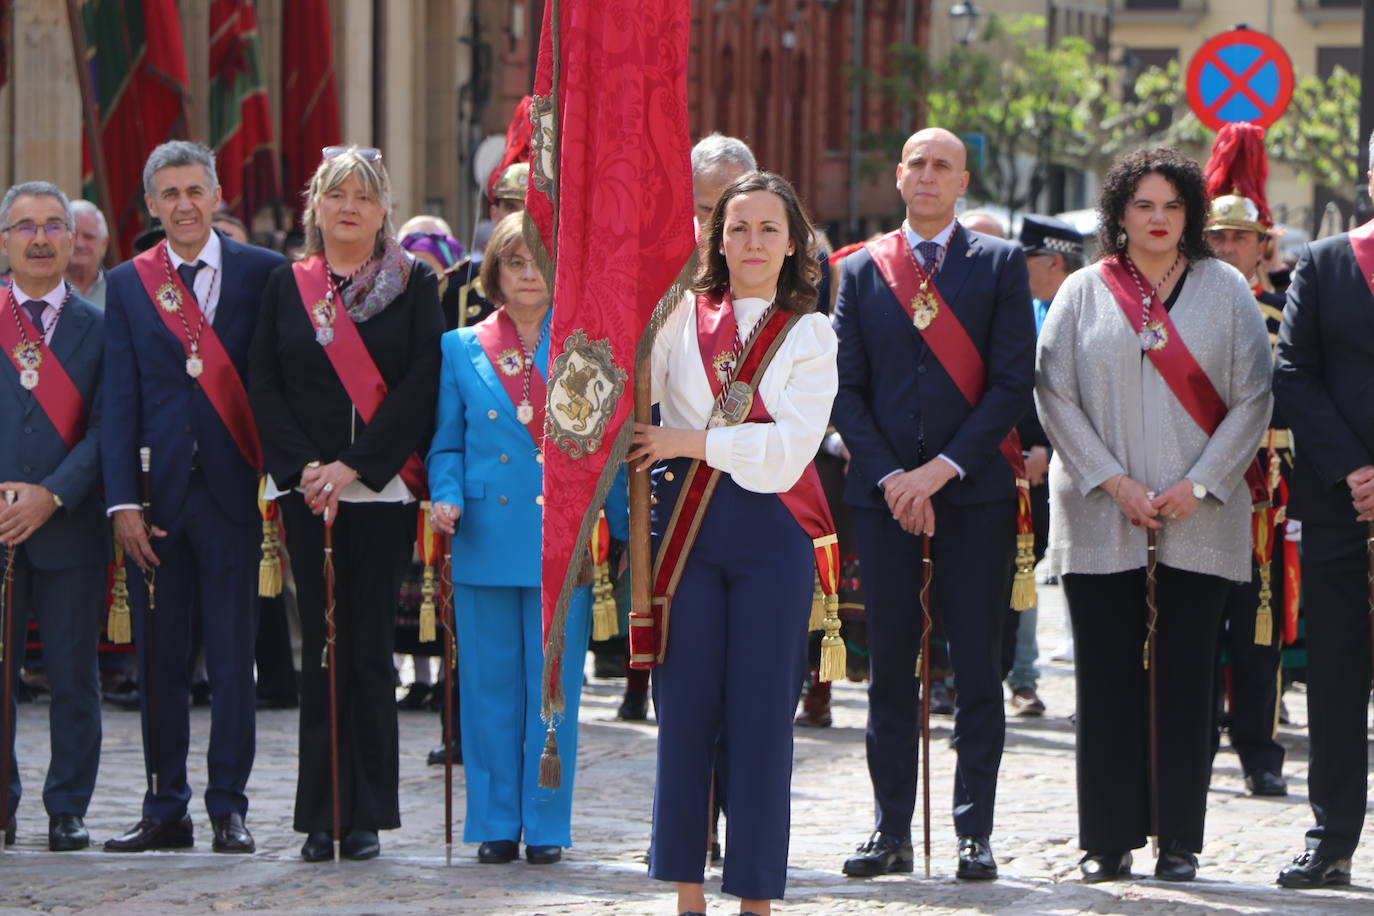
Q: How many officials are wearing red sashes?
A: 8